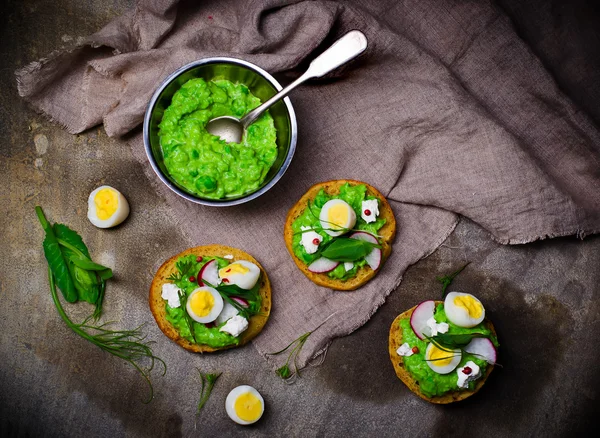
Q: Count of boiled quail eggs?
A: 7